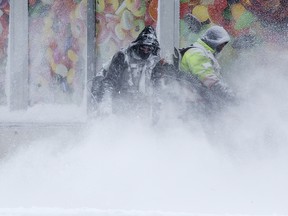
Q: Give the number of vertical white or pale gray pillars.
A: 3